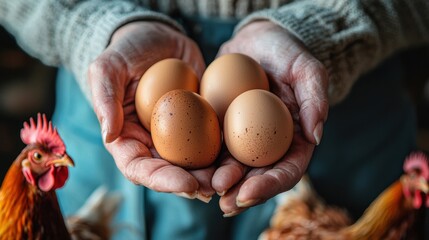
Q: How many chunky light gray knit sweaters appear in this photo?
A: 1